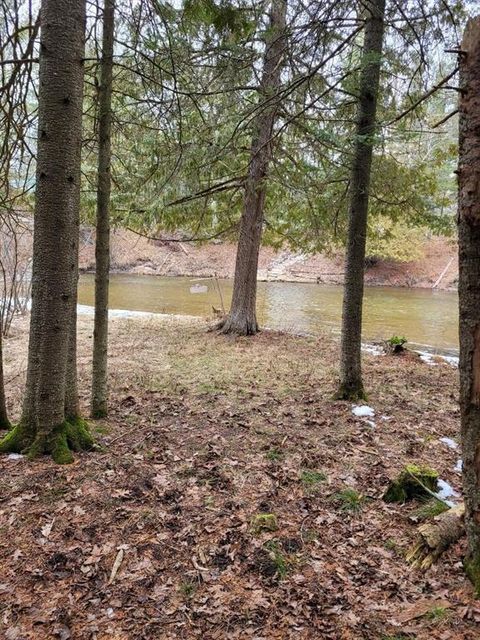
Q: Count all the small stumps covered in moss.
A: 2